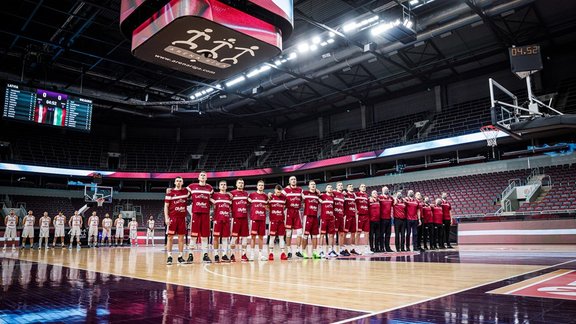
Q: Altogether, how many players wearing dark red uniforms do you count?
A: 12